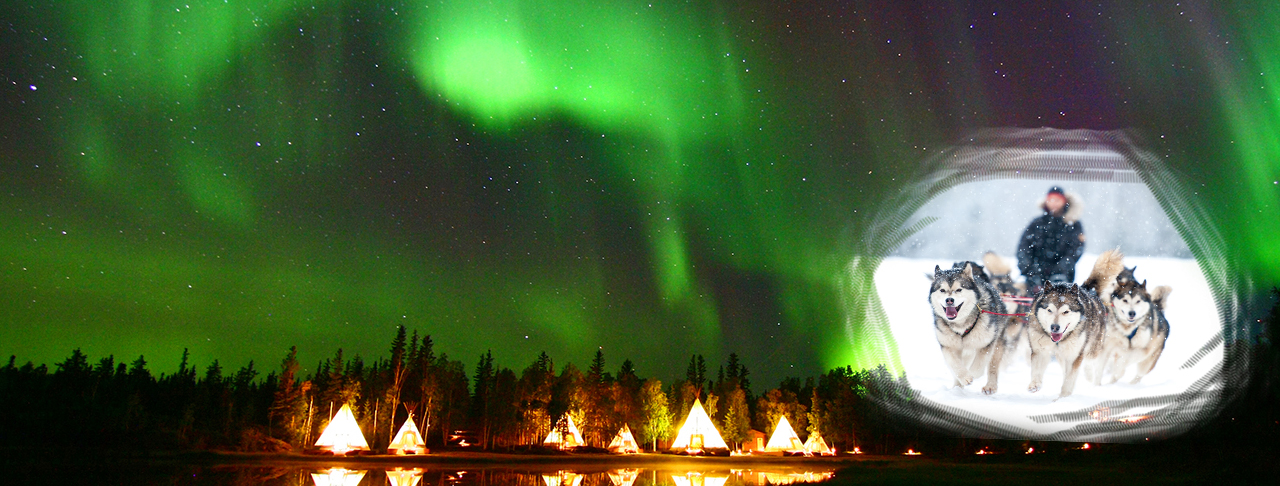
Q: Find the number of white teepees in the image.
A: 7